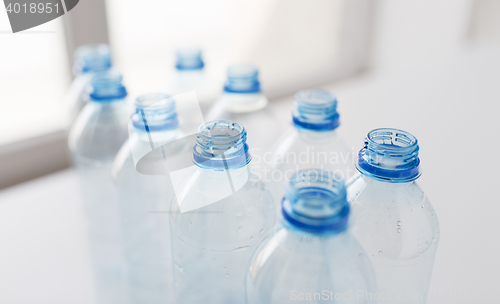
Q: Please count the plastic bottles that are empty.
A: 9